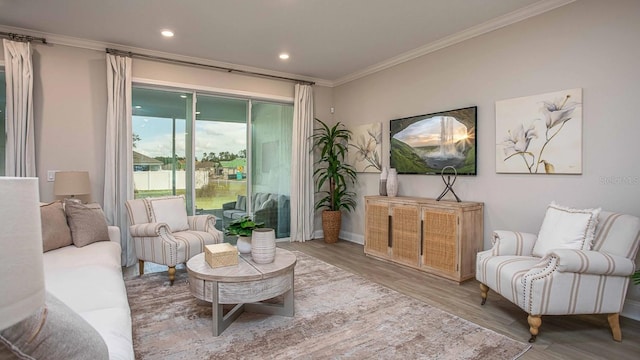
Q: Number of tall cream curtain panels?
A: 3